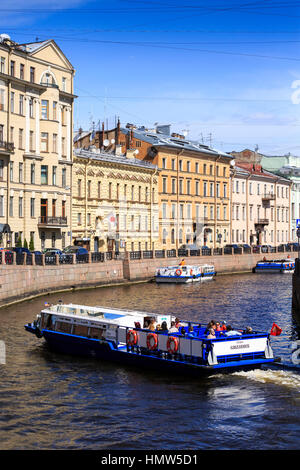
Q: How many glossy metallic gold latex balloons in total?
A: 0